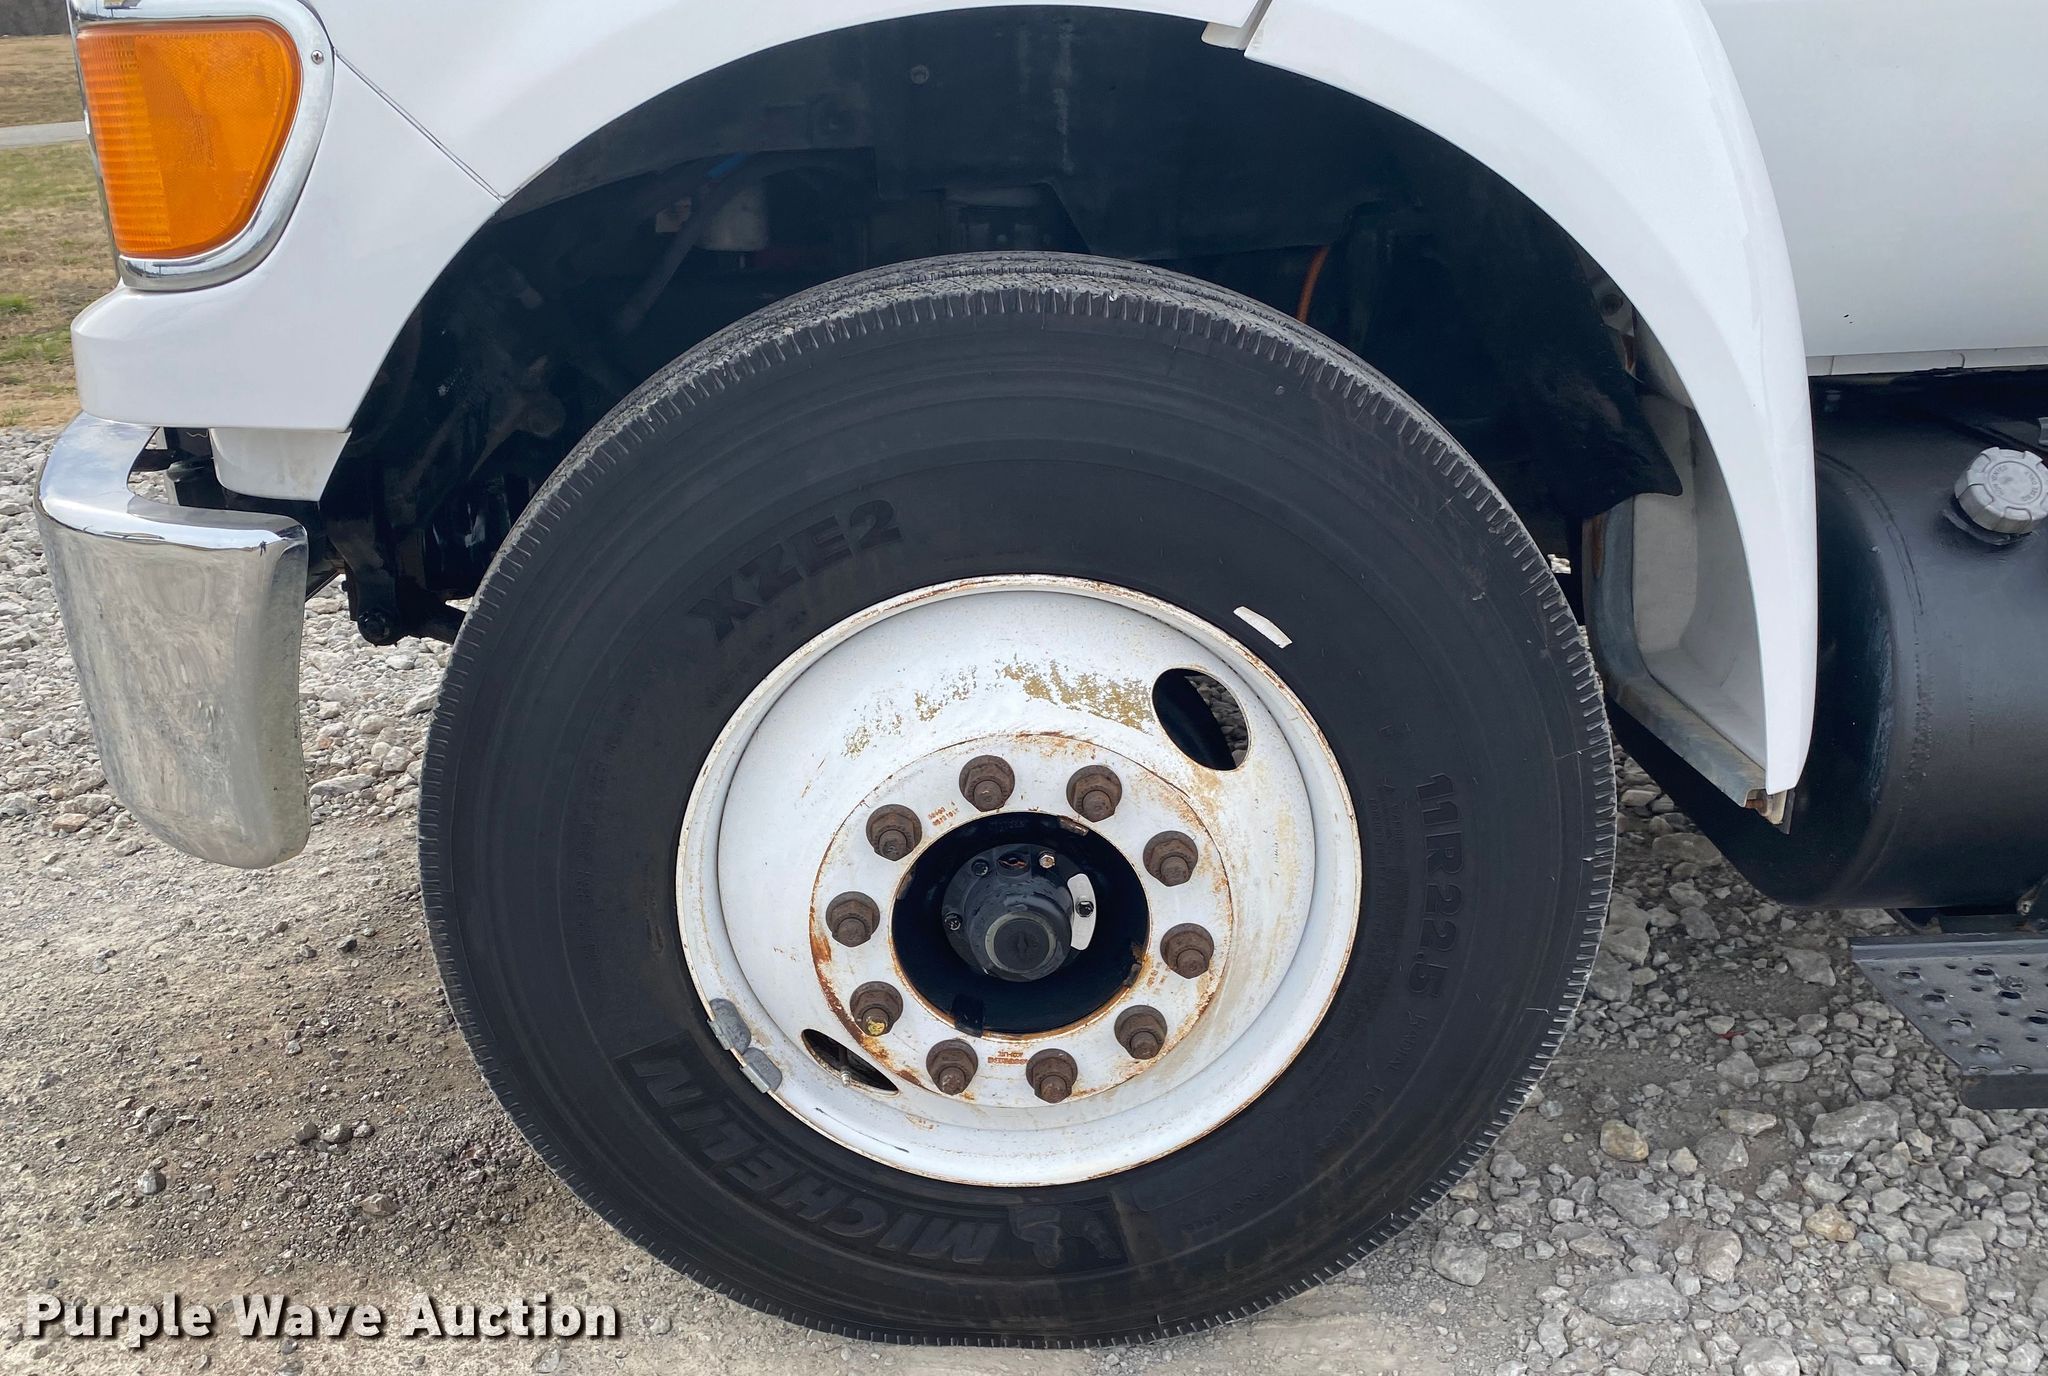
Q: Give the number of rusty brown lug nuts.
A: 10